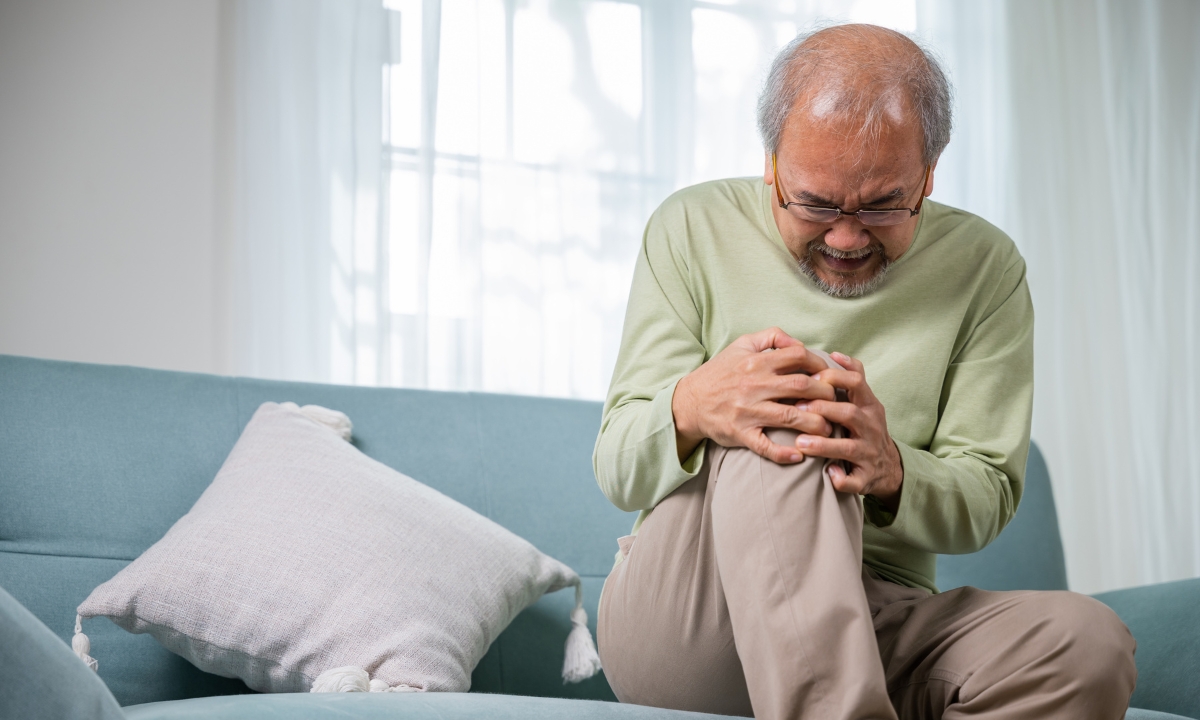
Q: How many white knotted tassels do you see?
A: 4